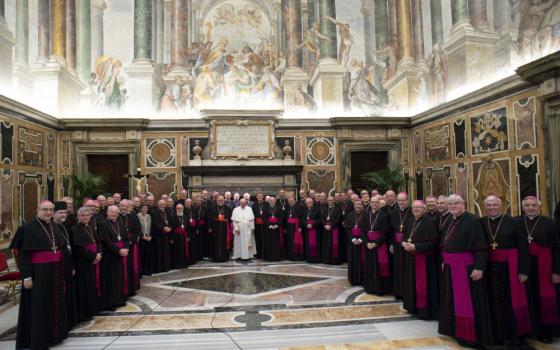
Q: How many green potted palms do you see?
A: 2